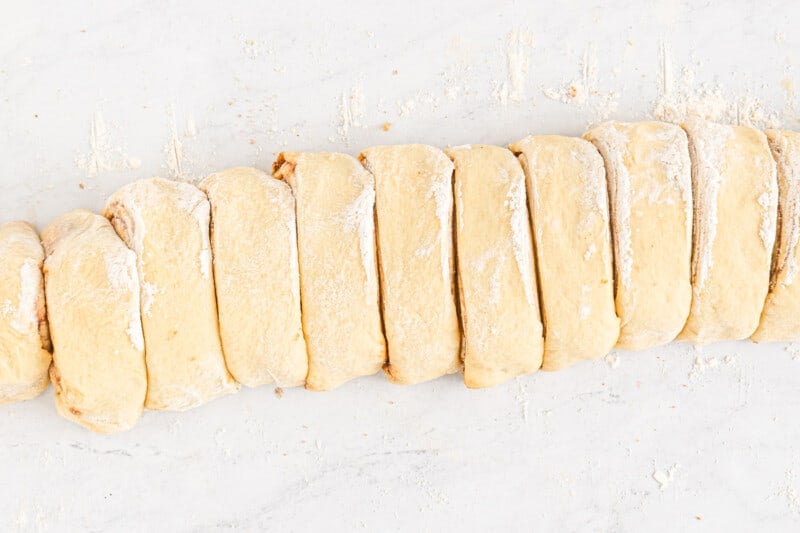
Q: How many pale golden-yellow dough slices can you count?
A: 11